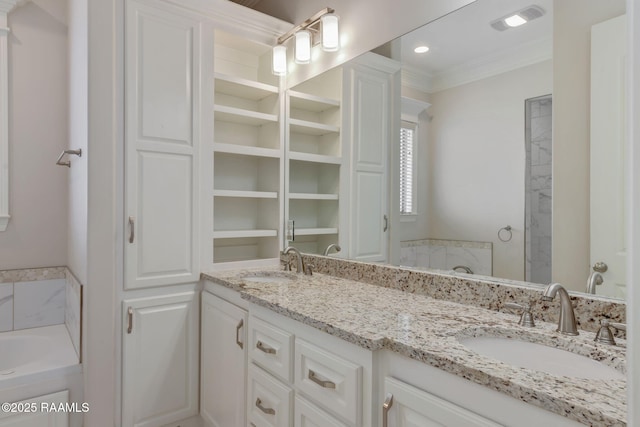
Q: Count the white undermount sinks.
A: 2